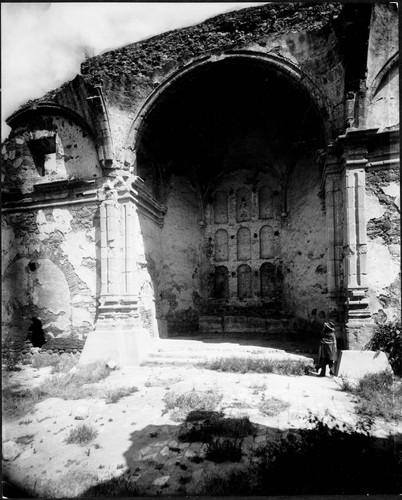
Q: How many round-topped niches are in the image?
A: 9